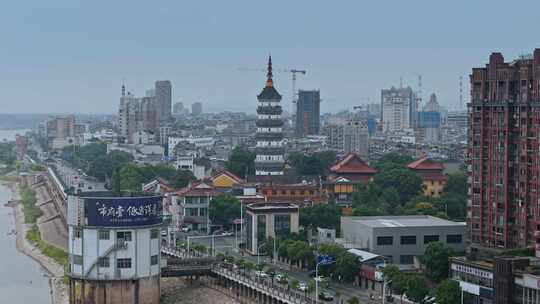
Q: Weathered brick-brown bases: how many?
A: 1